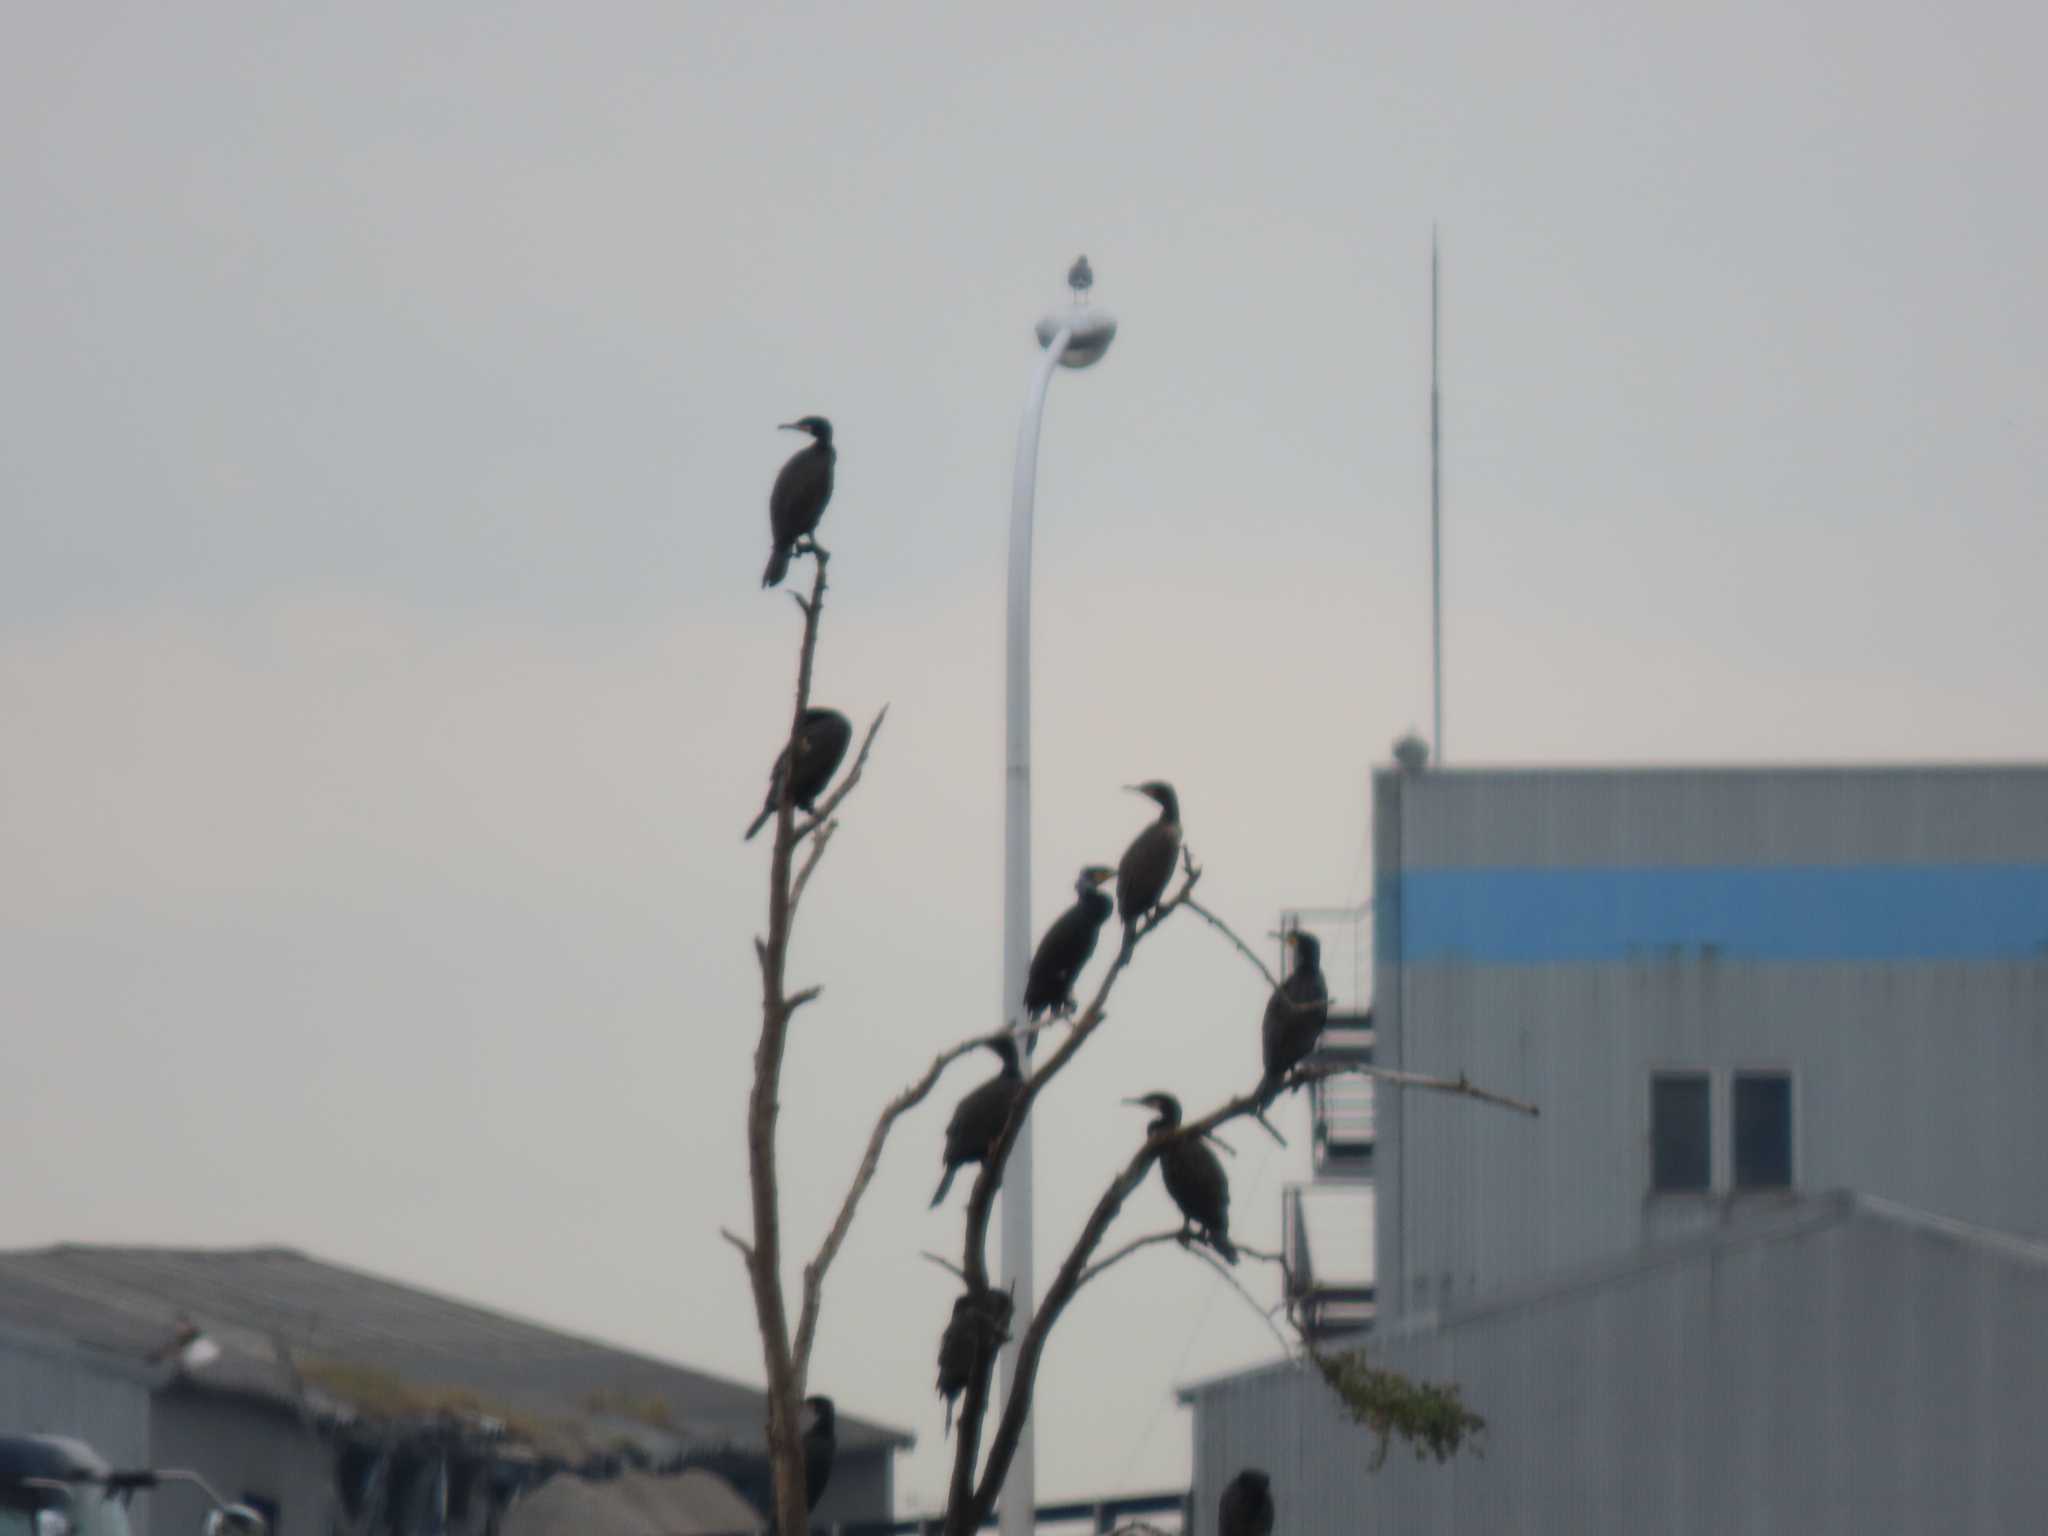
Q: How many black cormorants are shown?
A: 10